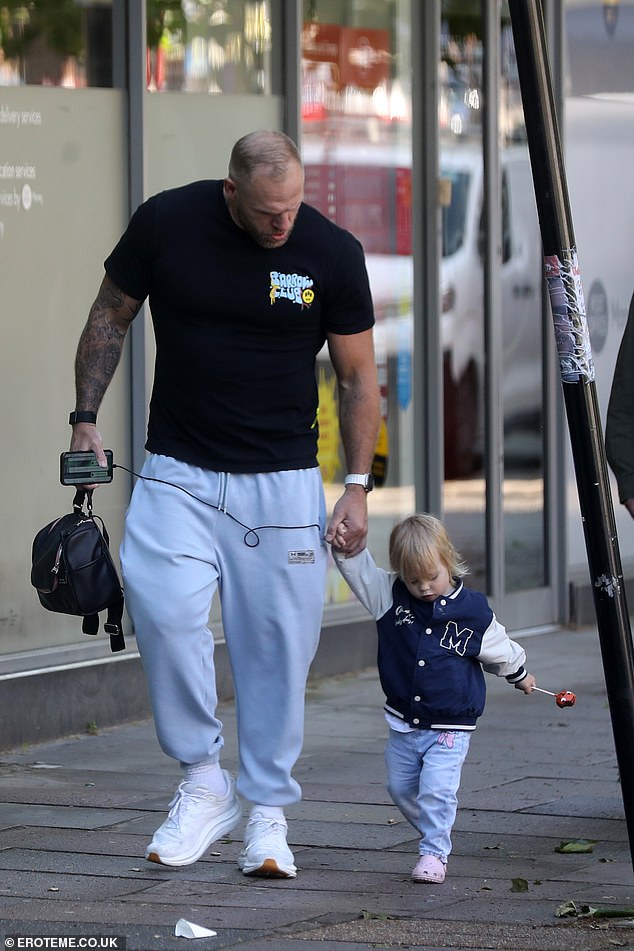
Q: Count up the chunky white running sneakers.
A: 2